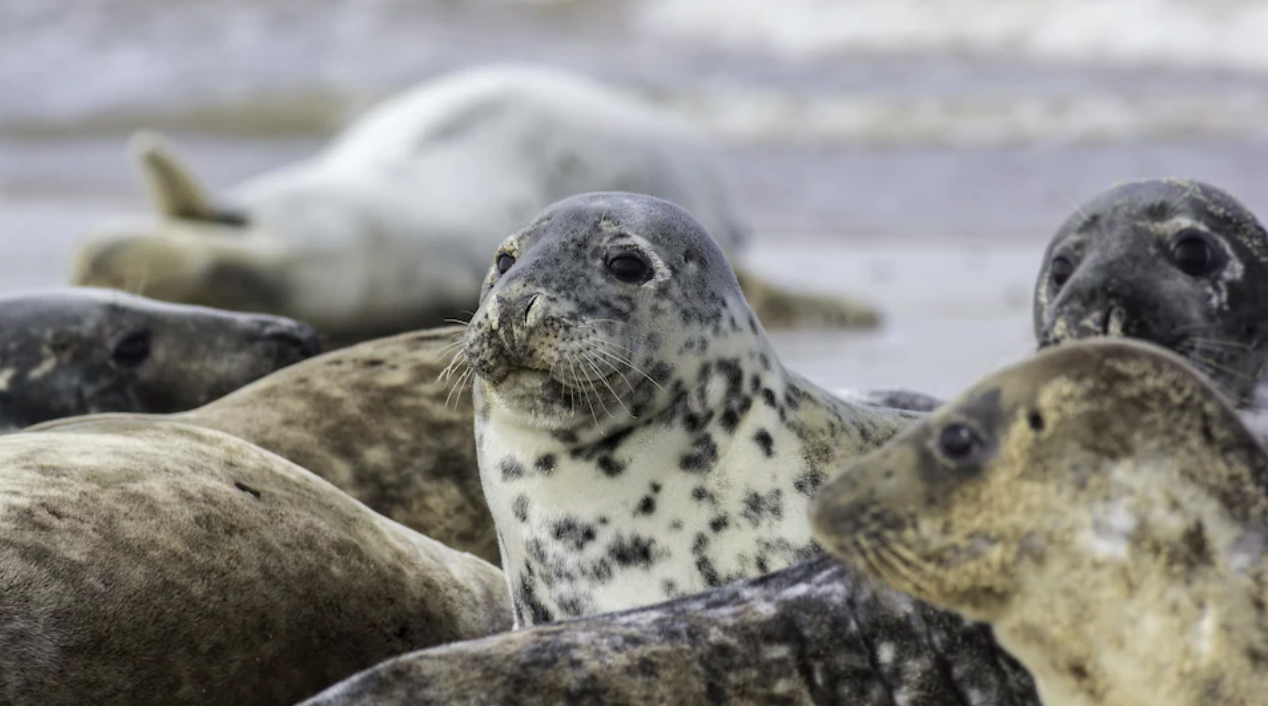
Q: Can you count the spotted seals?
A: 1